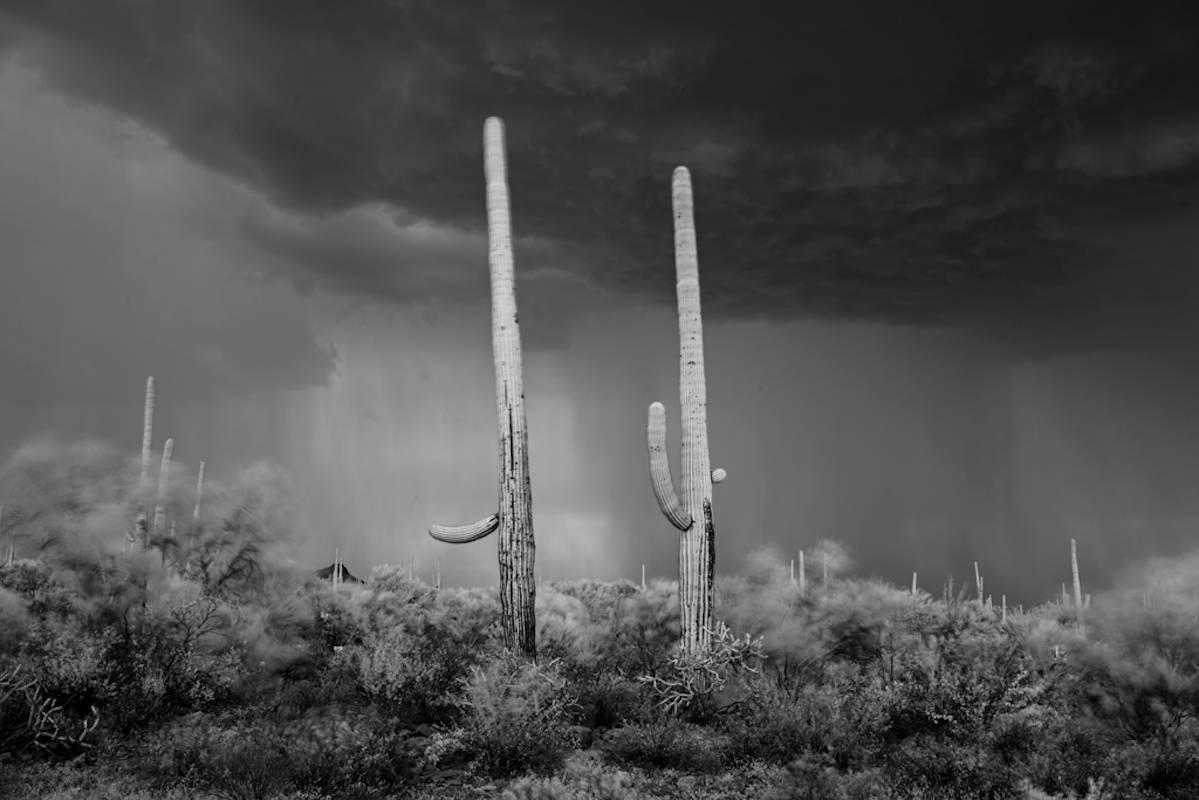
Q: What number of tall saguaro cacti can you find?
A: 2